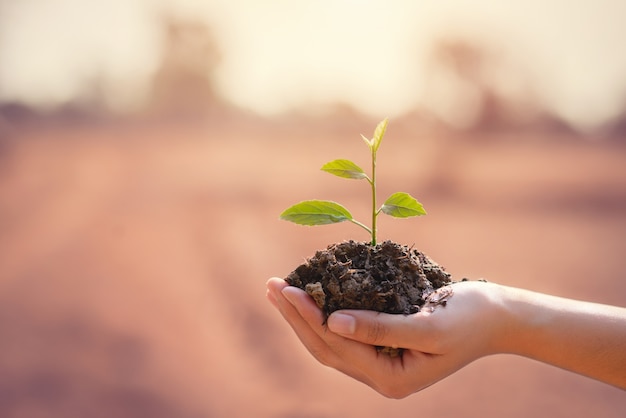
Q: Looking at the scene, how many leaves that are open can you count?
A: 3